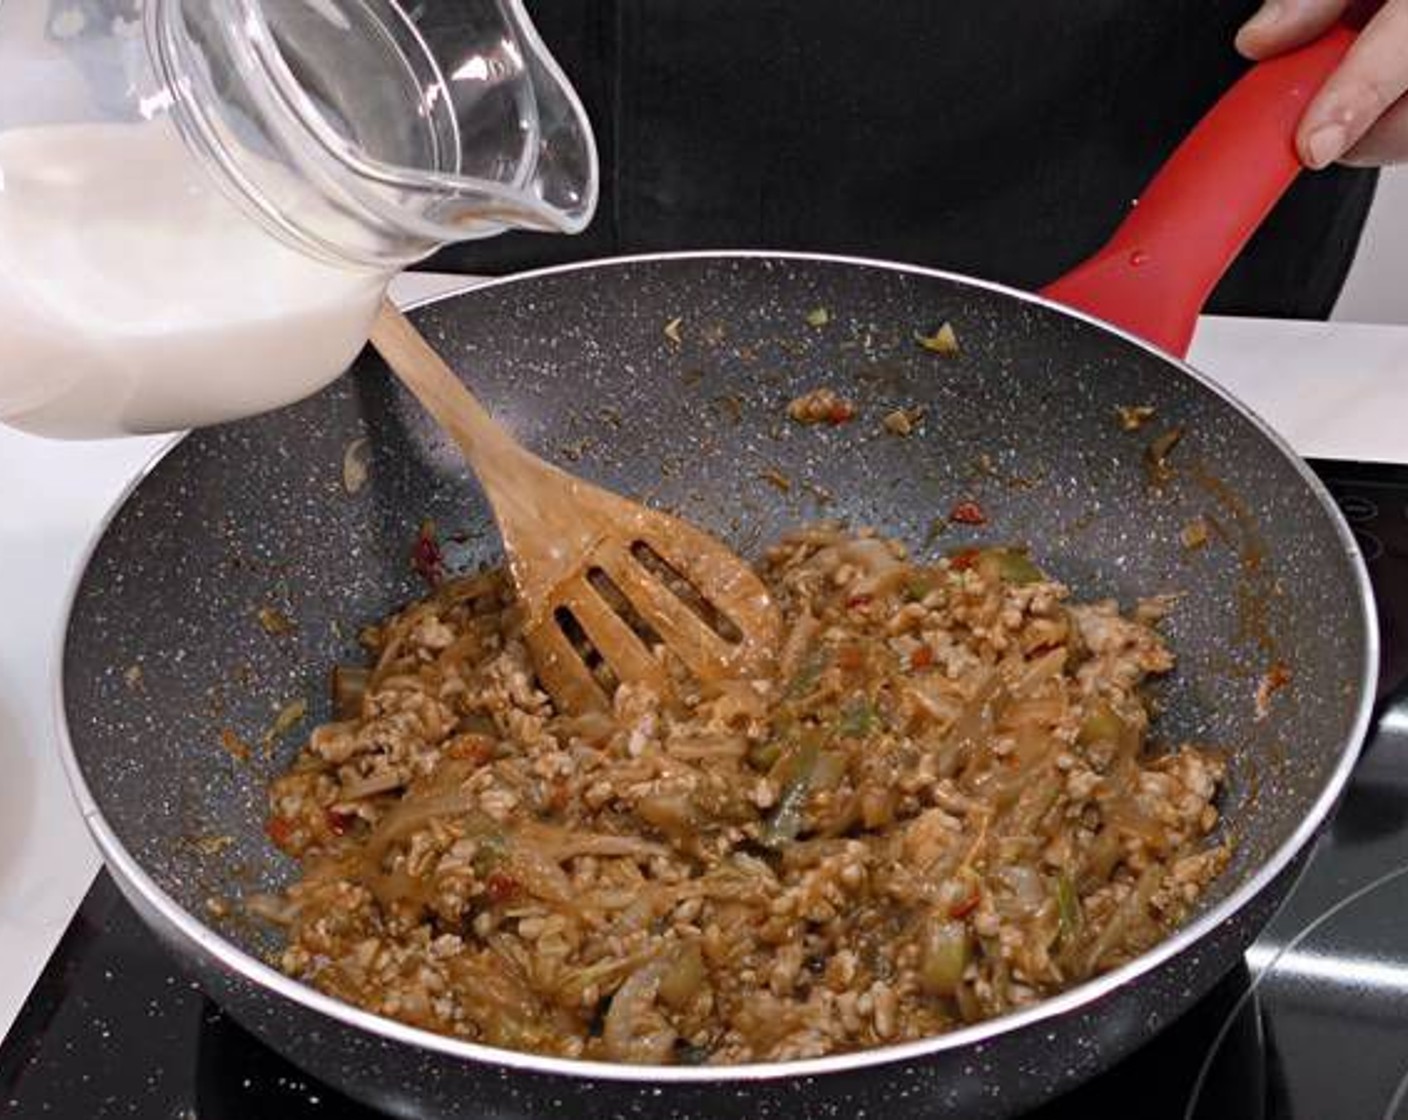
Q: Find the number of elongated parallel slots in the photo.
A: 3